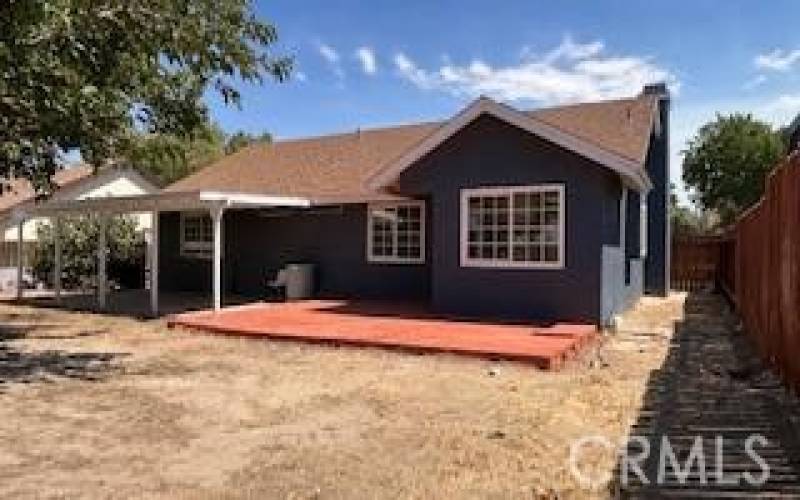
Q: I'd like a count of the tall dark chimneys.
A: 1